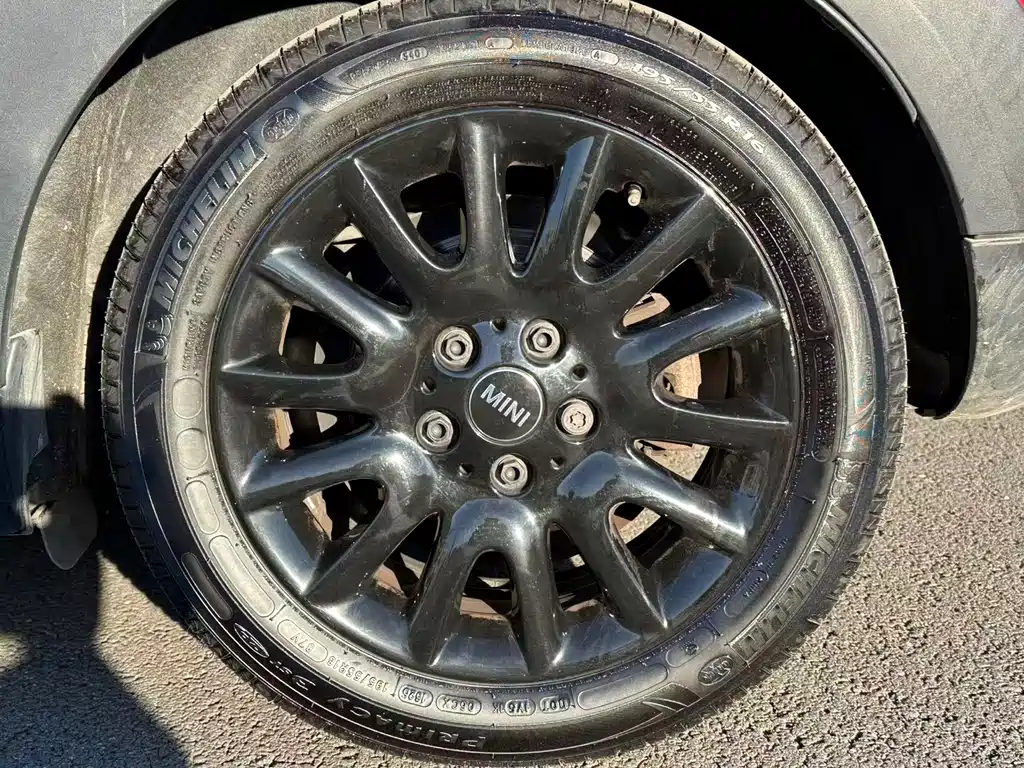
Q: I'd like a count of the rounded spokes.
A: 14